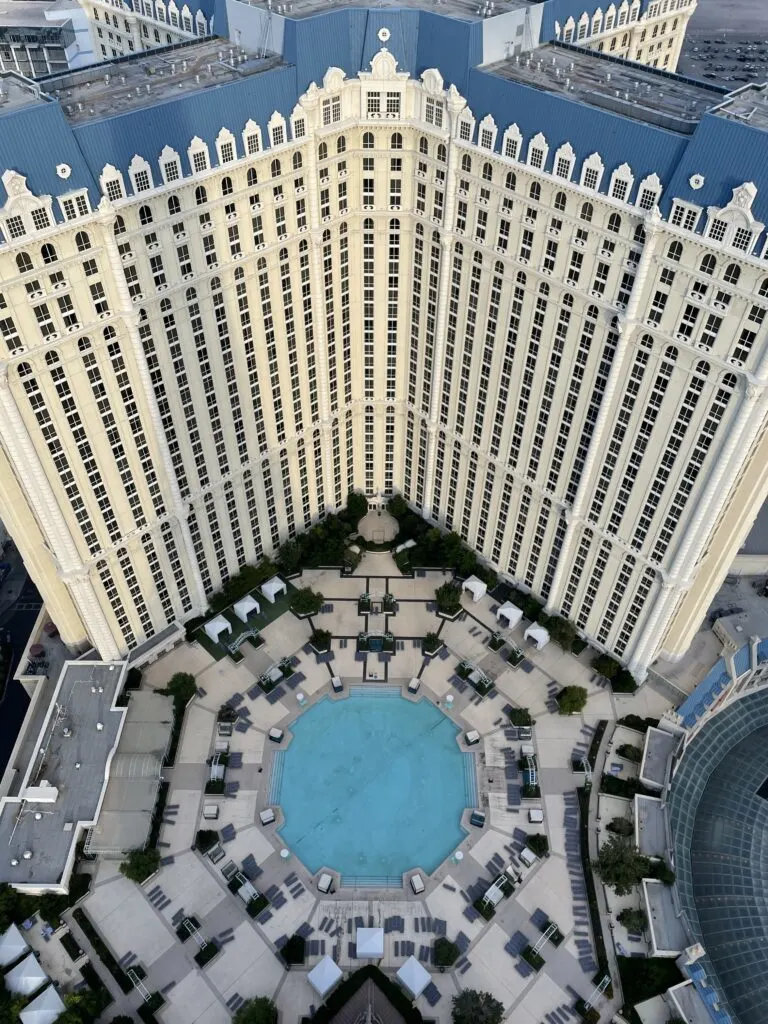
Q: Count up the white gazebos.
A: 12